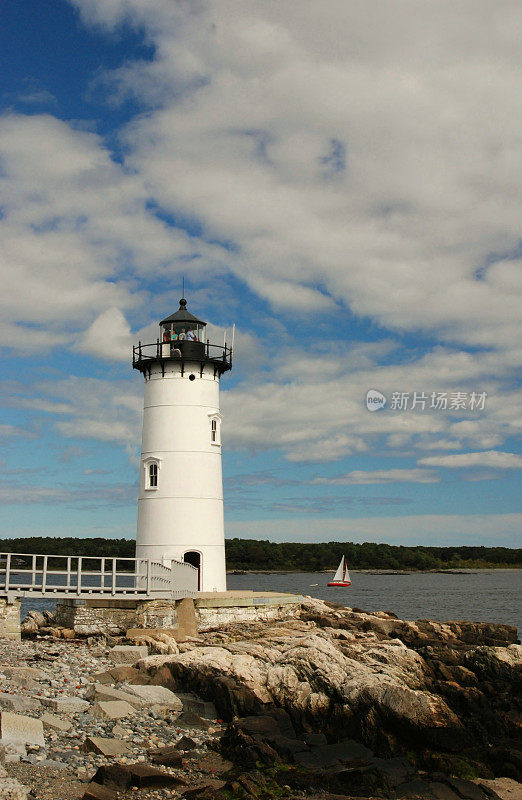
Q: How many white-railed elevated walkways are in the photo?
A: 1